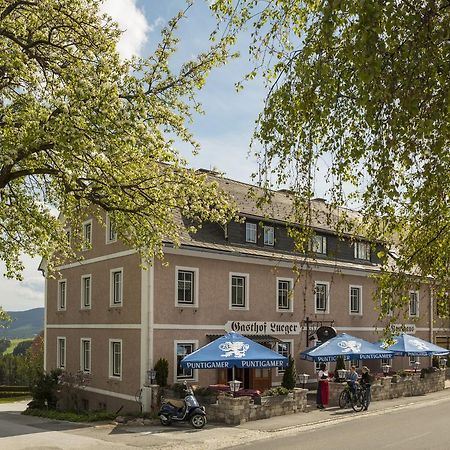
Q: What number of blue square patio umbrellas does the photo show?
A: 3